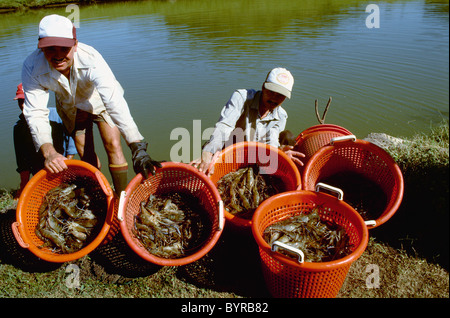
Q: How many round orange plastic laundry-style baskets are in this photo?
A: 6